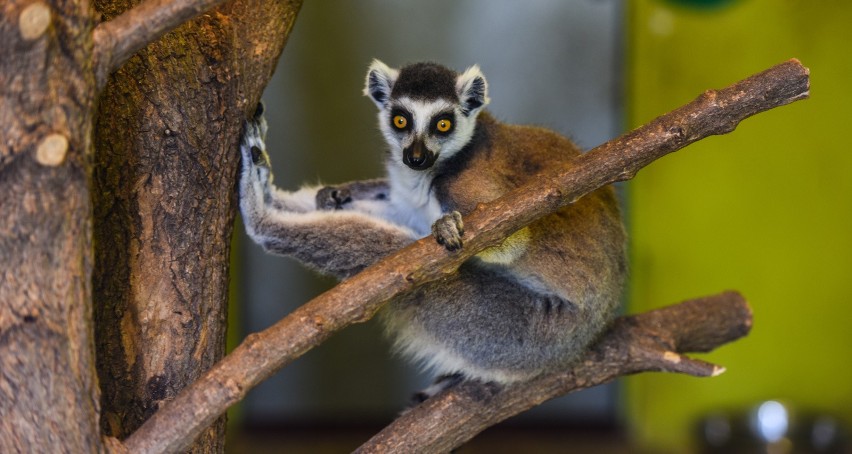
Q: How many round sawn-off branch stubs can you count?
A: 2